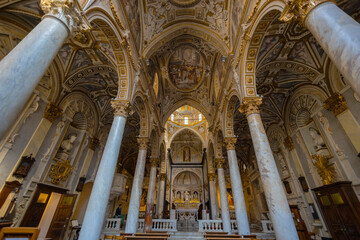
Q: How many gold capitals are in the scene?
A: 14